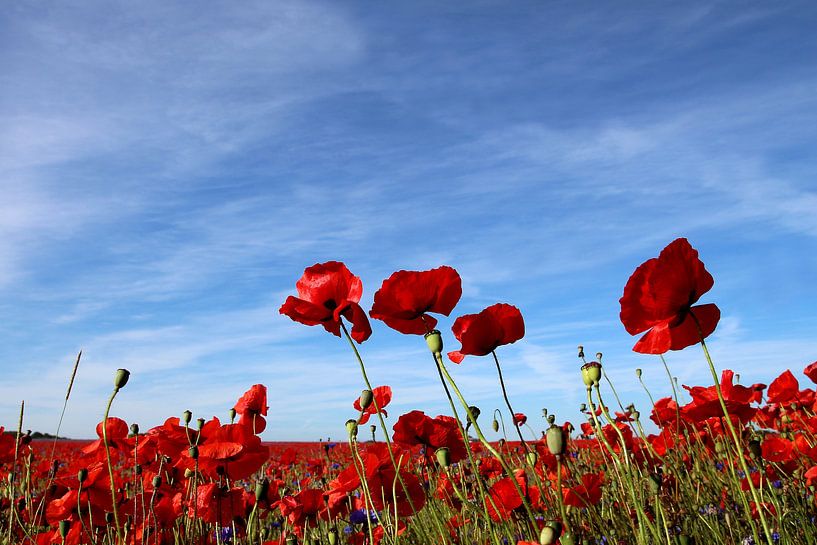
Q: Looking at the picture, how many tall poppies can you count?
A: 4